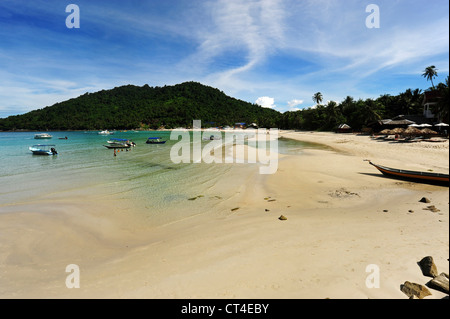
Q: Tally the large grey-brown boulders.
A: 3